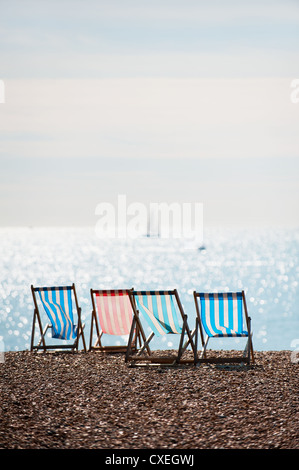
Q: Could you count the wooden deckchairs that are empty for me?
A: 4